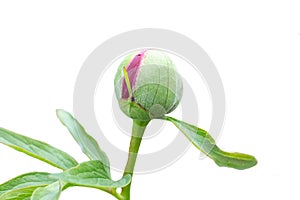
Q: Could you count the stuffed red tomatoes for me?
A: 0